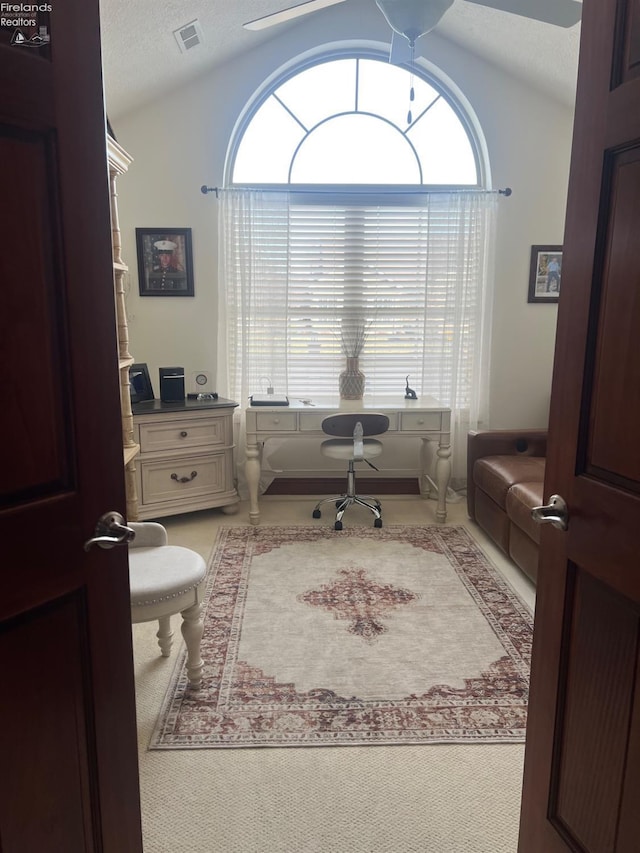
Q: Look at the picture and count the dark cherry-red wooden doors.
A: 2